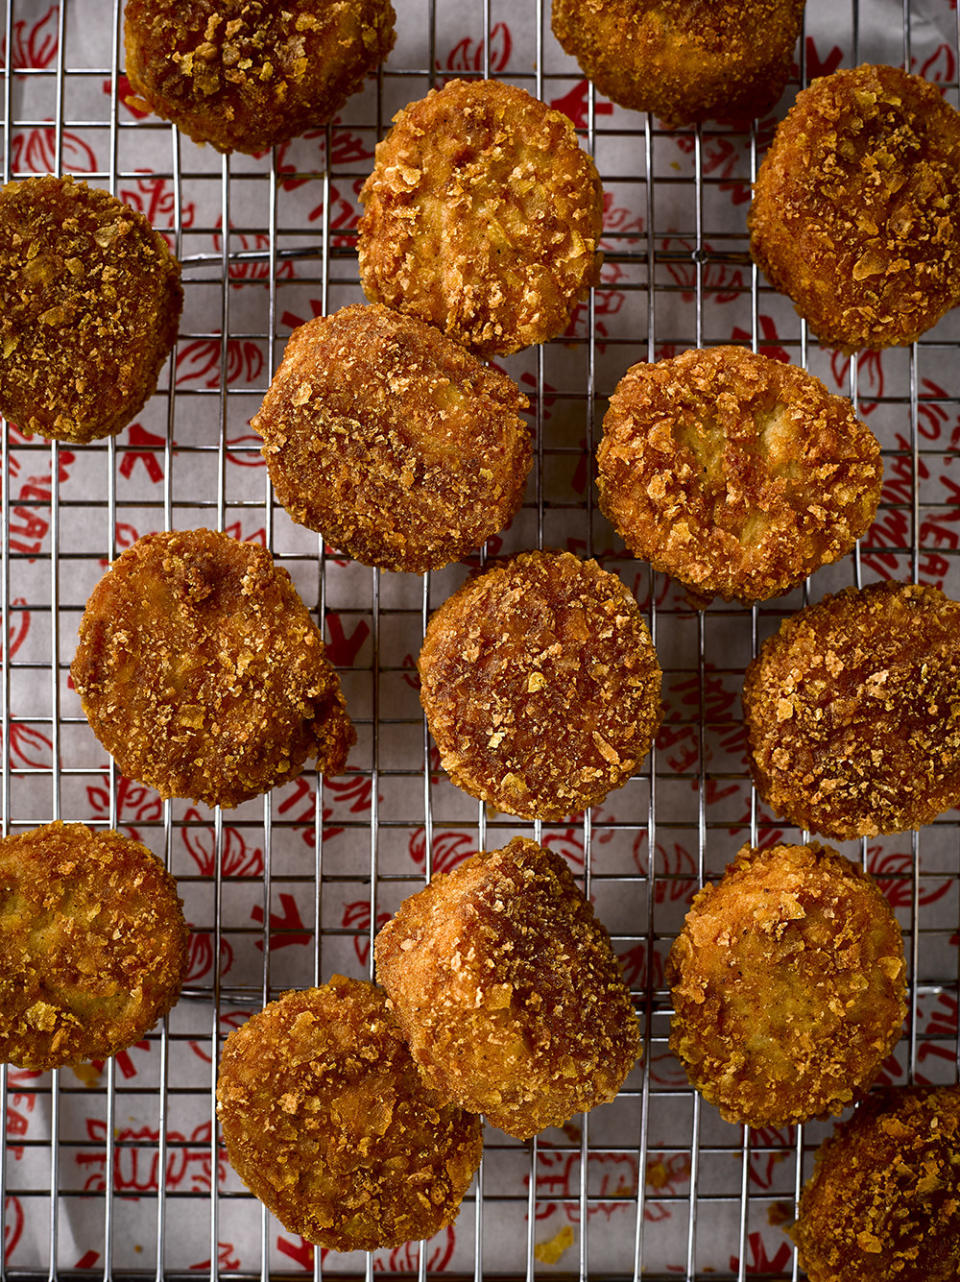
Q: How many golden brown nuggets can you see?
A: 15